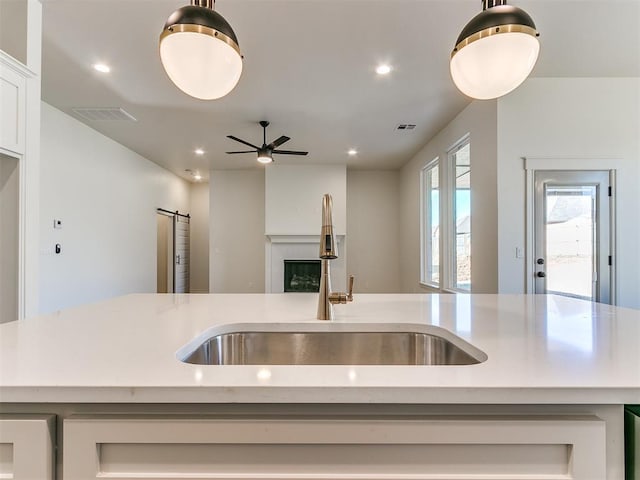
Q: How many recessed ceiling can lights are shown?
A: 5